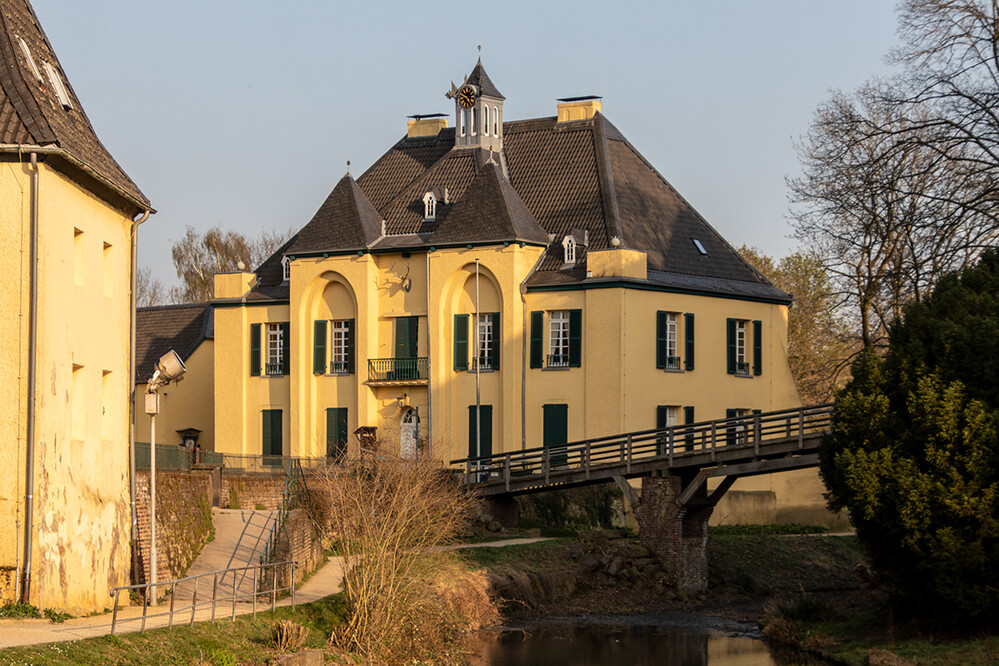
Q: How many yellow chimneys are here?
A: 2